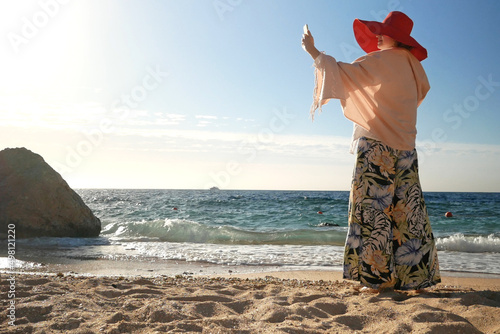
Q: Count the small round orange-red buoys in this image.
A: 3